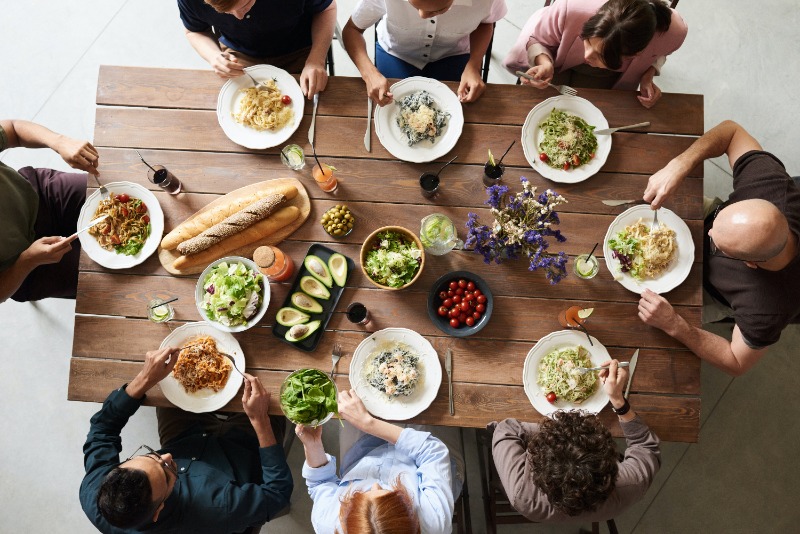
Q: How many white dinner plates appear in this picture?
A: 8